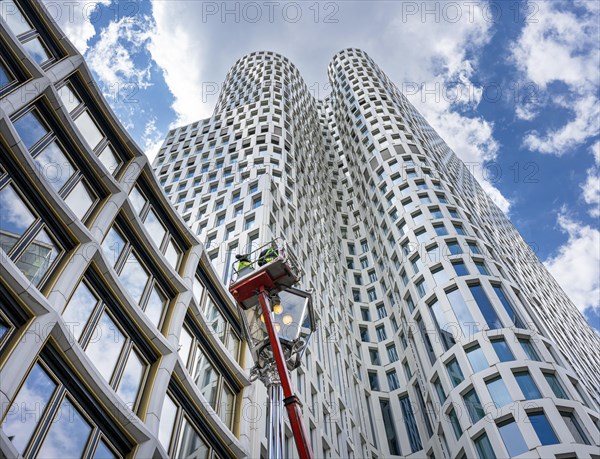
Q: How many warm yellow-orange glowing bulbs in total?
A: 4